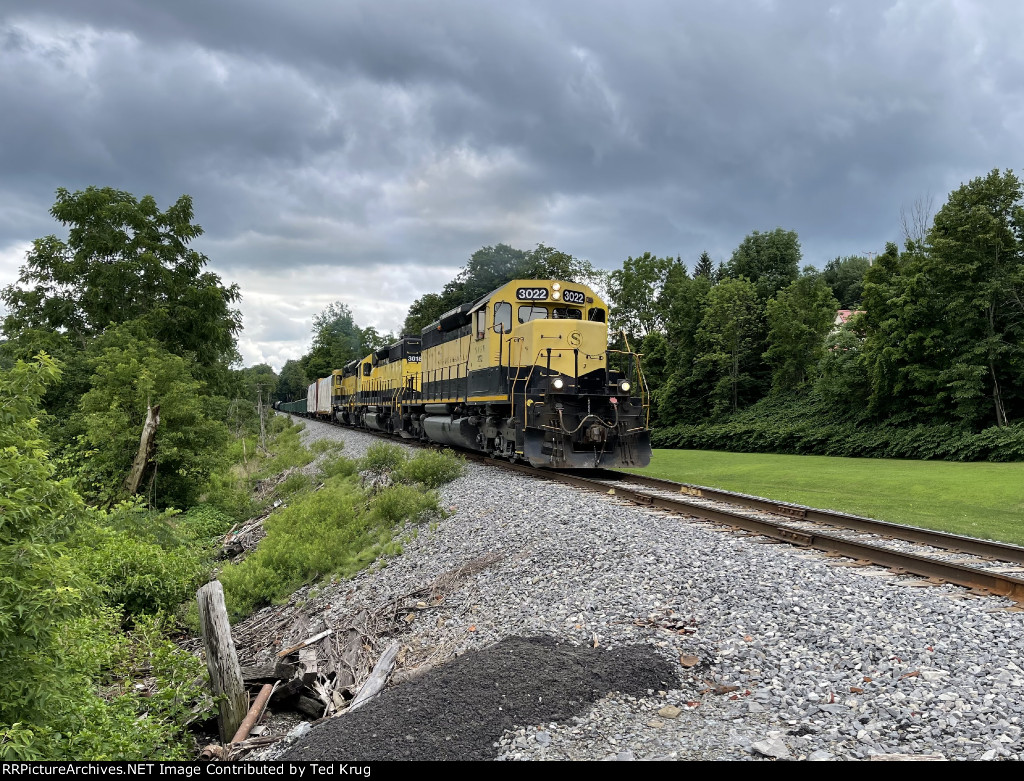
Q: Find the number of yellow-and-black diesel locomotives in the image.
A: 3